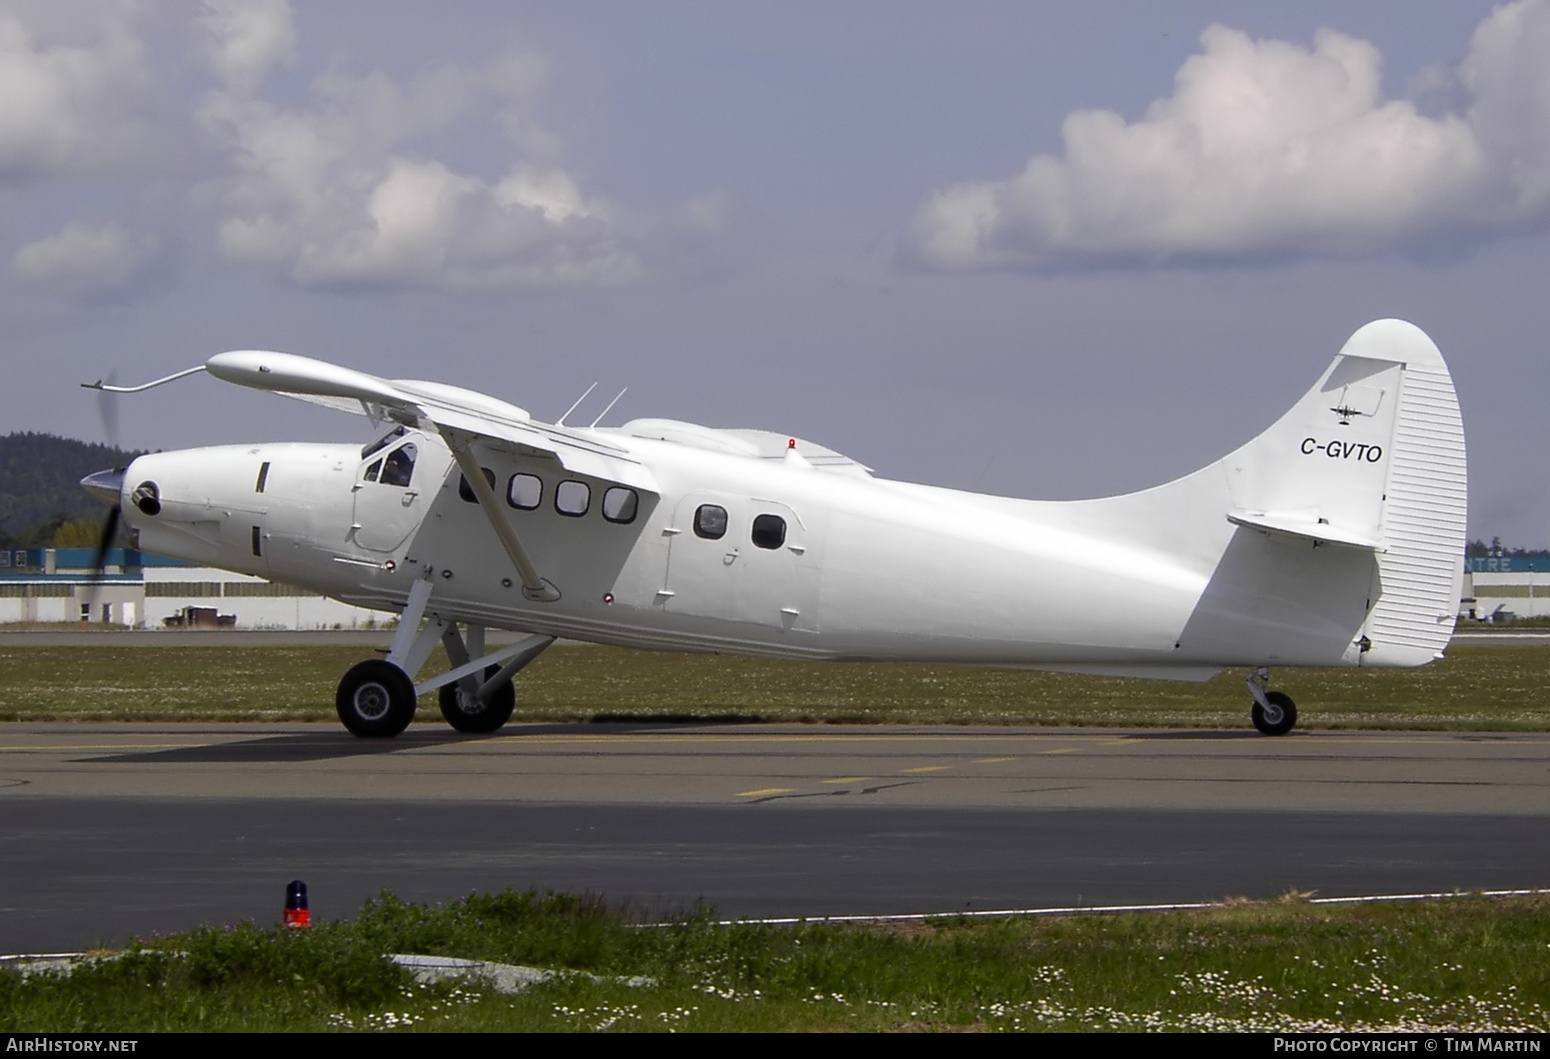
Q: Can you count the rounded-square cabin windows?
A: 6